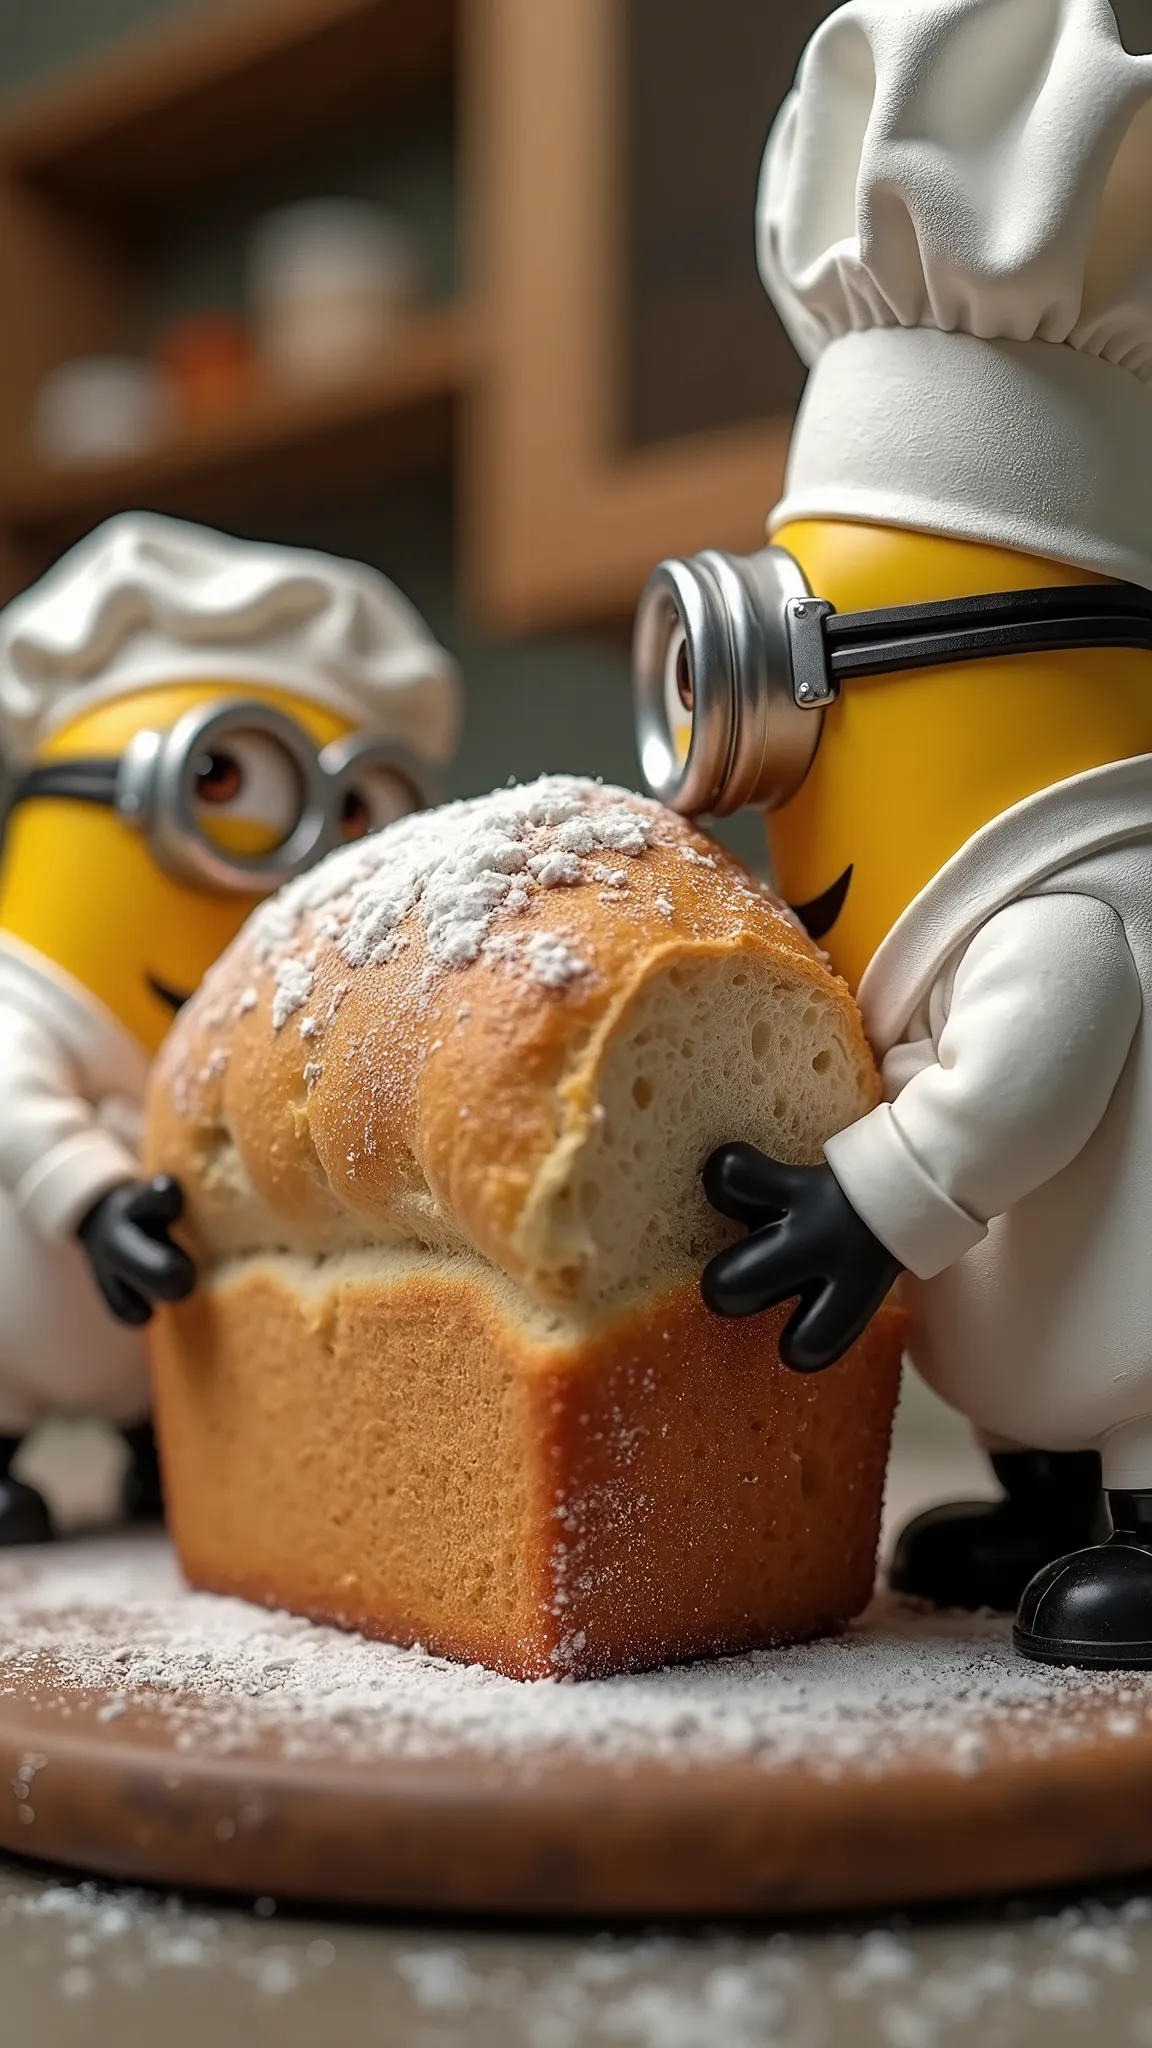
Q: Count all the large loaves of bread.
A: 1